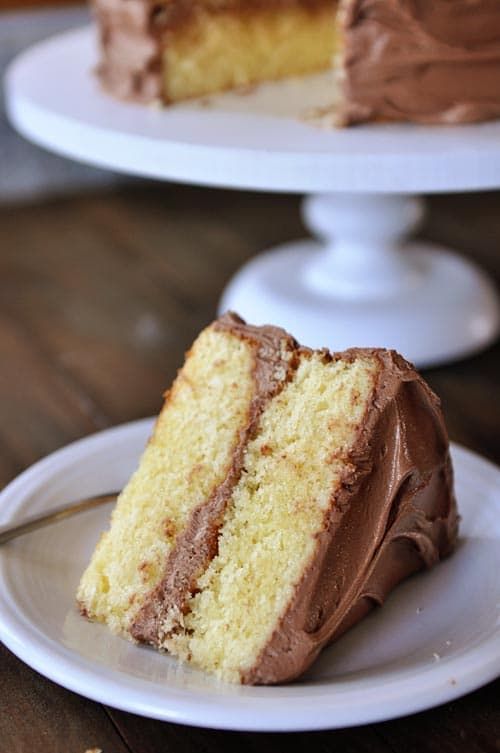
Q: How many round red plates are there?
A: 0